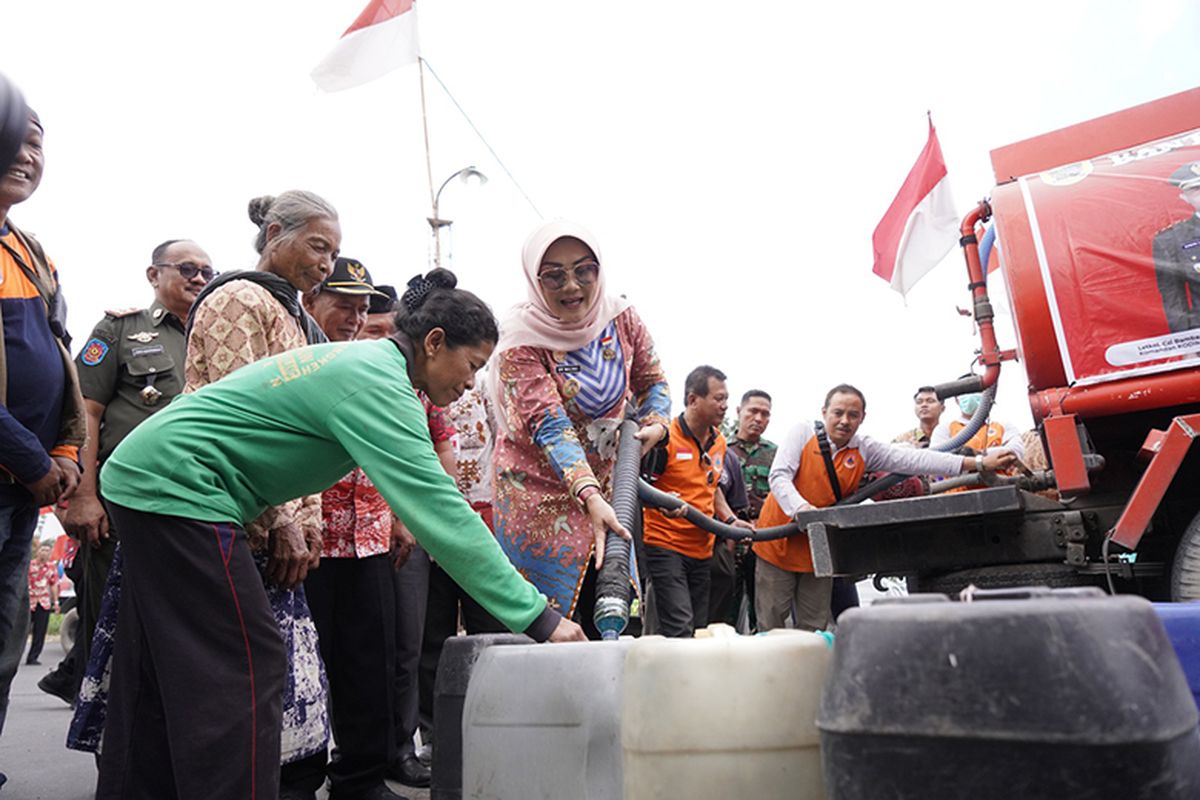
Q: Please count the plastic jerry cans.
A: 5